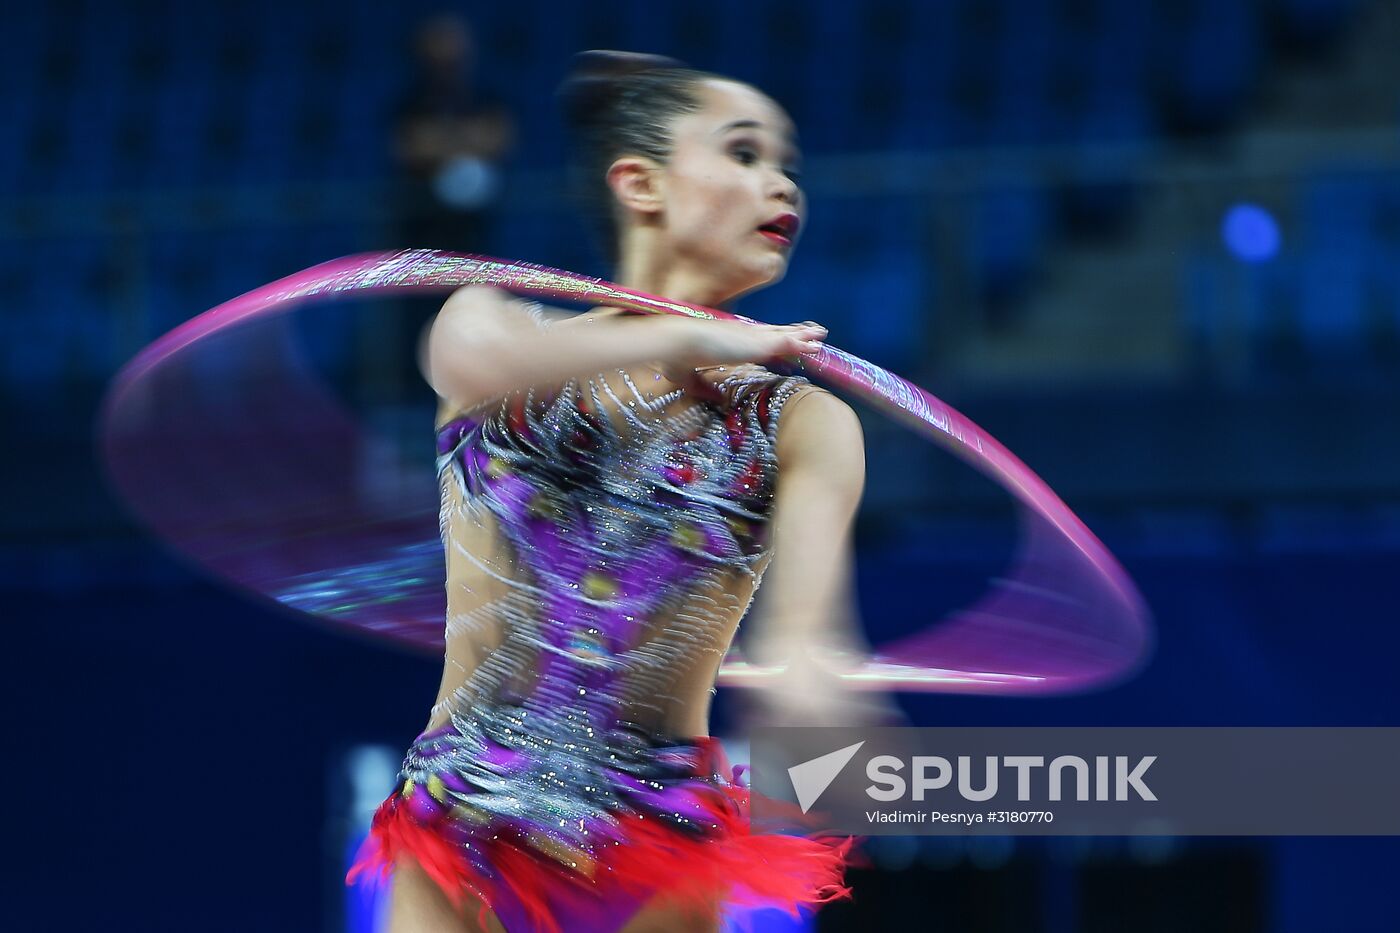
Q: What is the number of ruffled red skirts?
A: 1